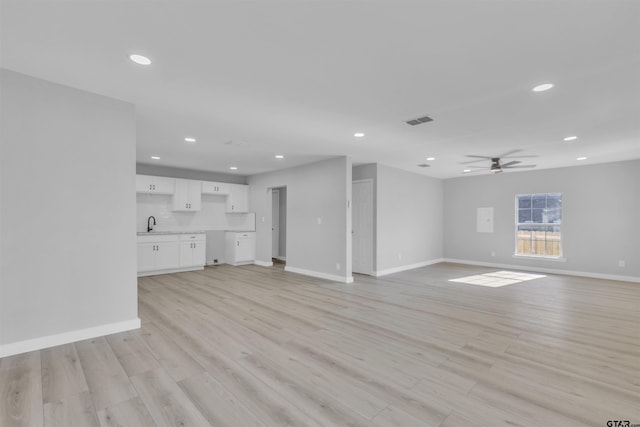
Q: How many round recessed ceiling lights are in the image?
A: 11